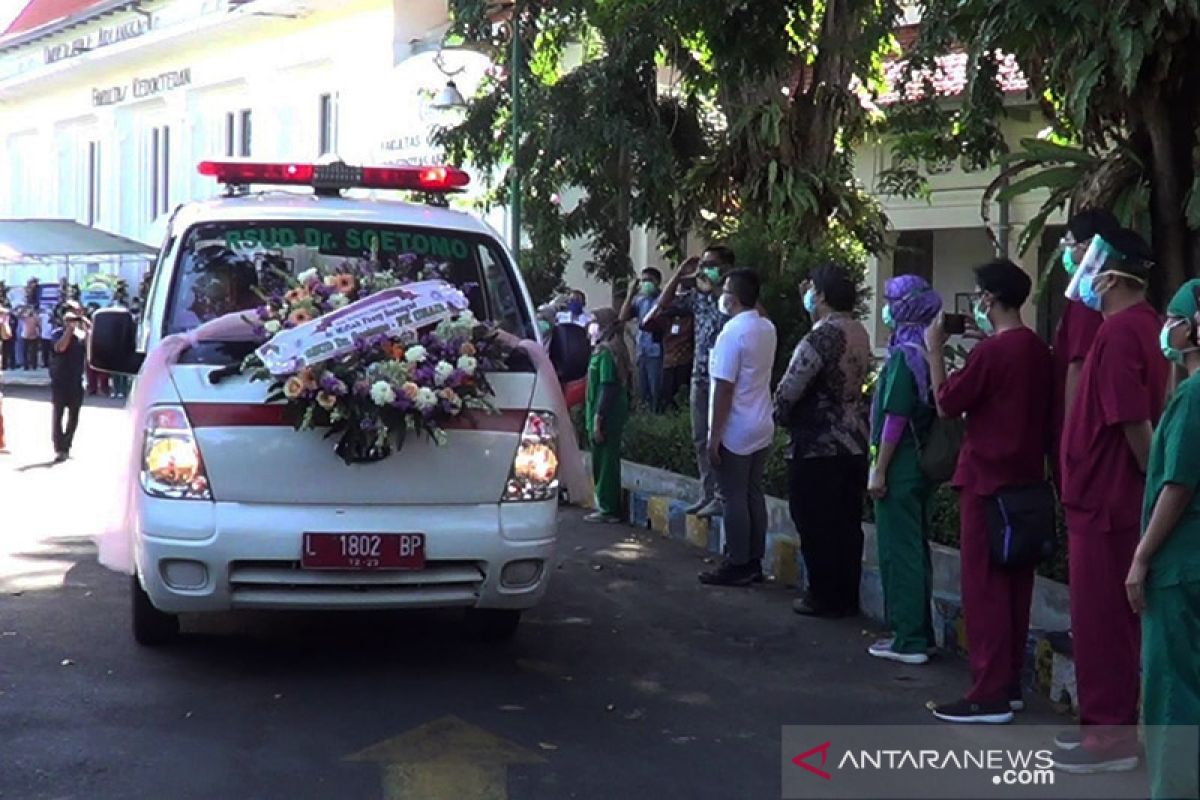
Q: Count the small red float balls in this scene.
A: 0